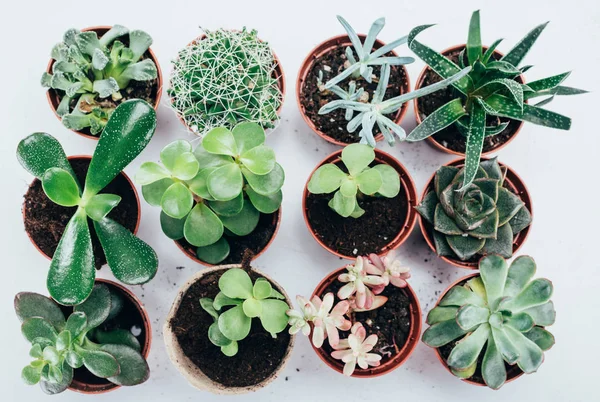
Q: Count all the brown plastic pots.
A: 11